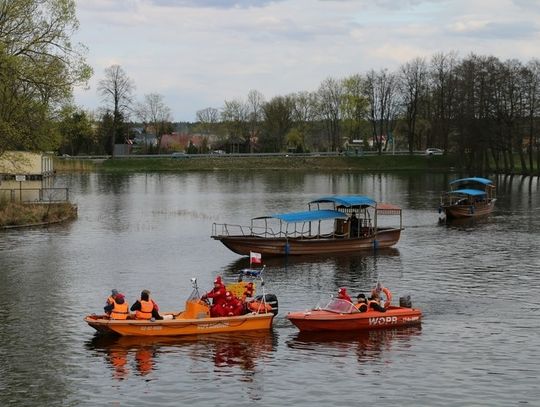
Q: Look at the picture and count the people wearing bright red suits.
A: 3